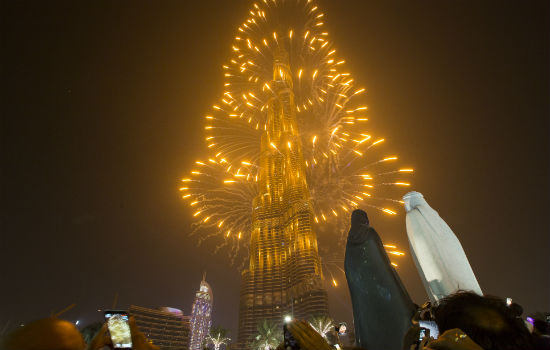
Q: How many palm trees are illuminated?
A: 3